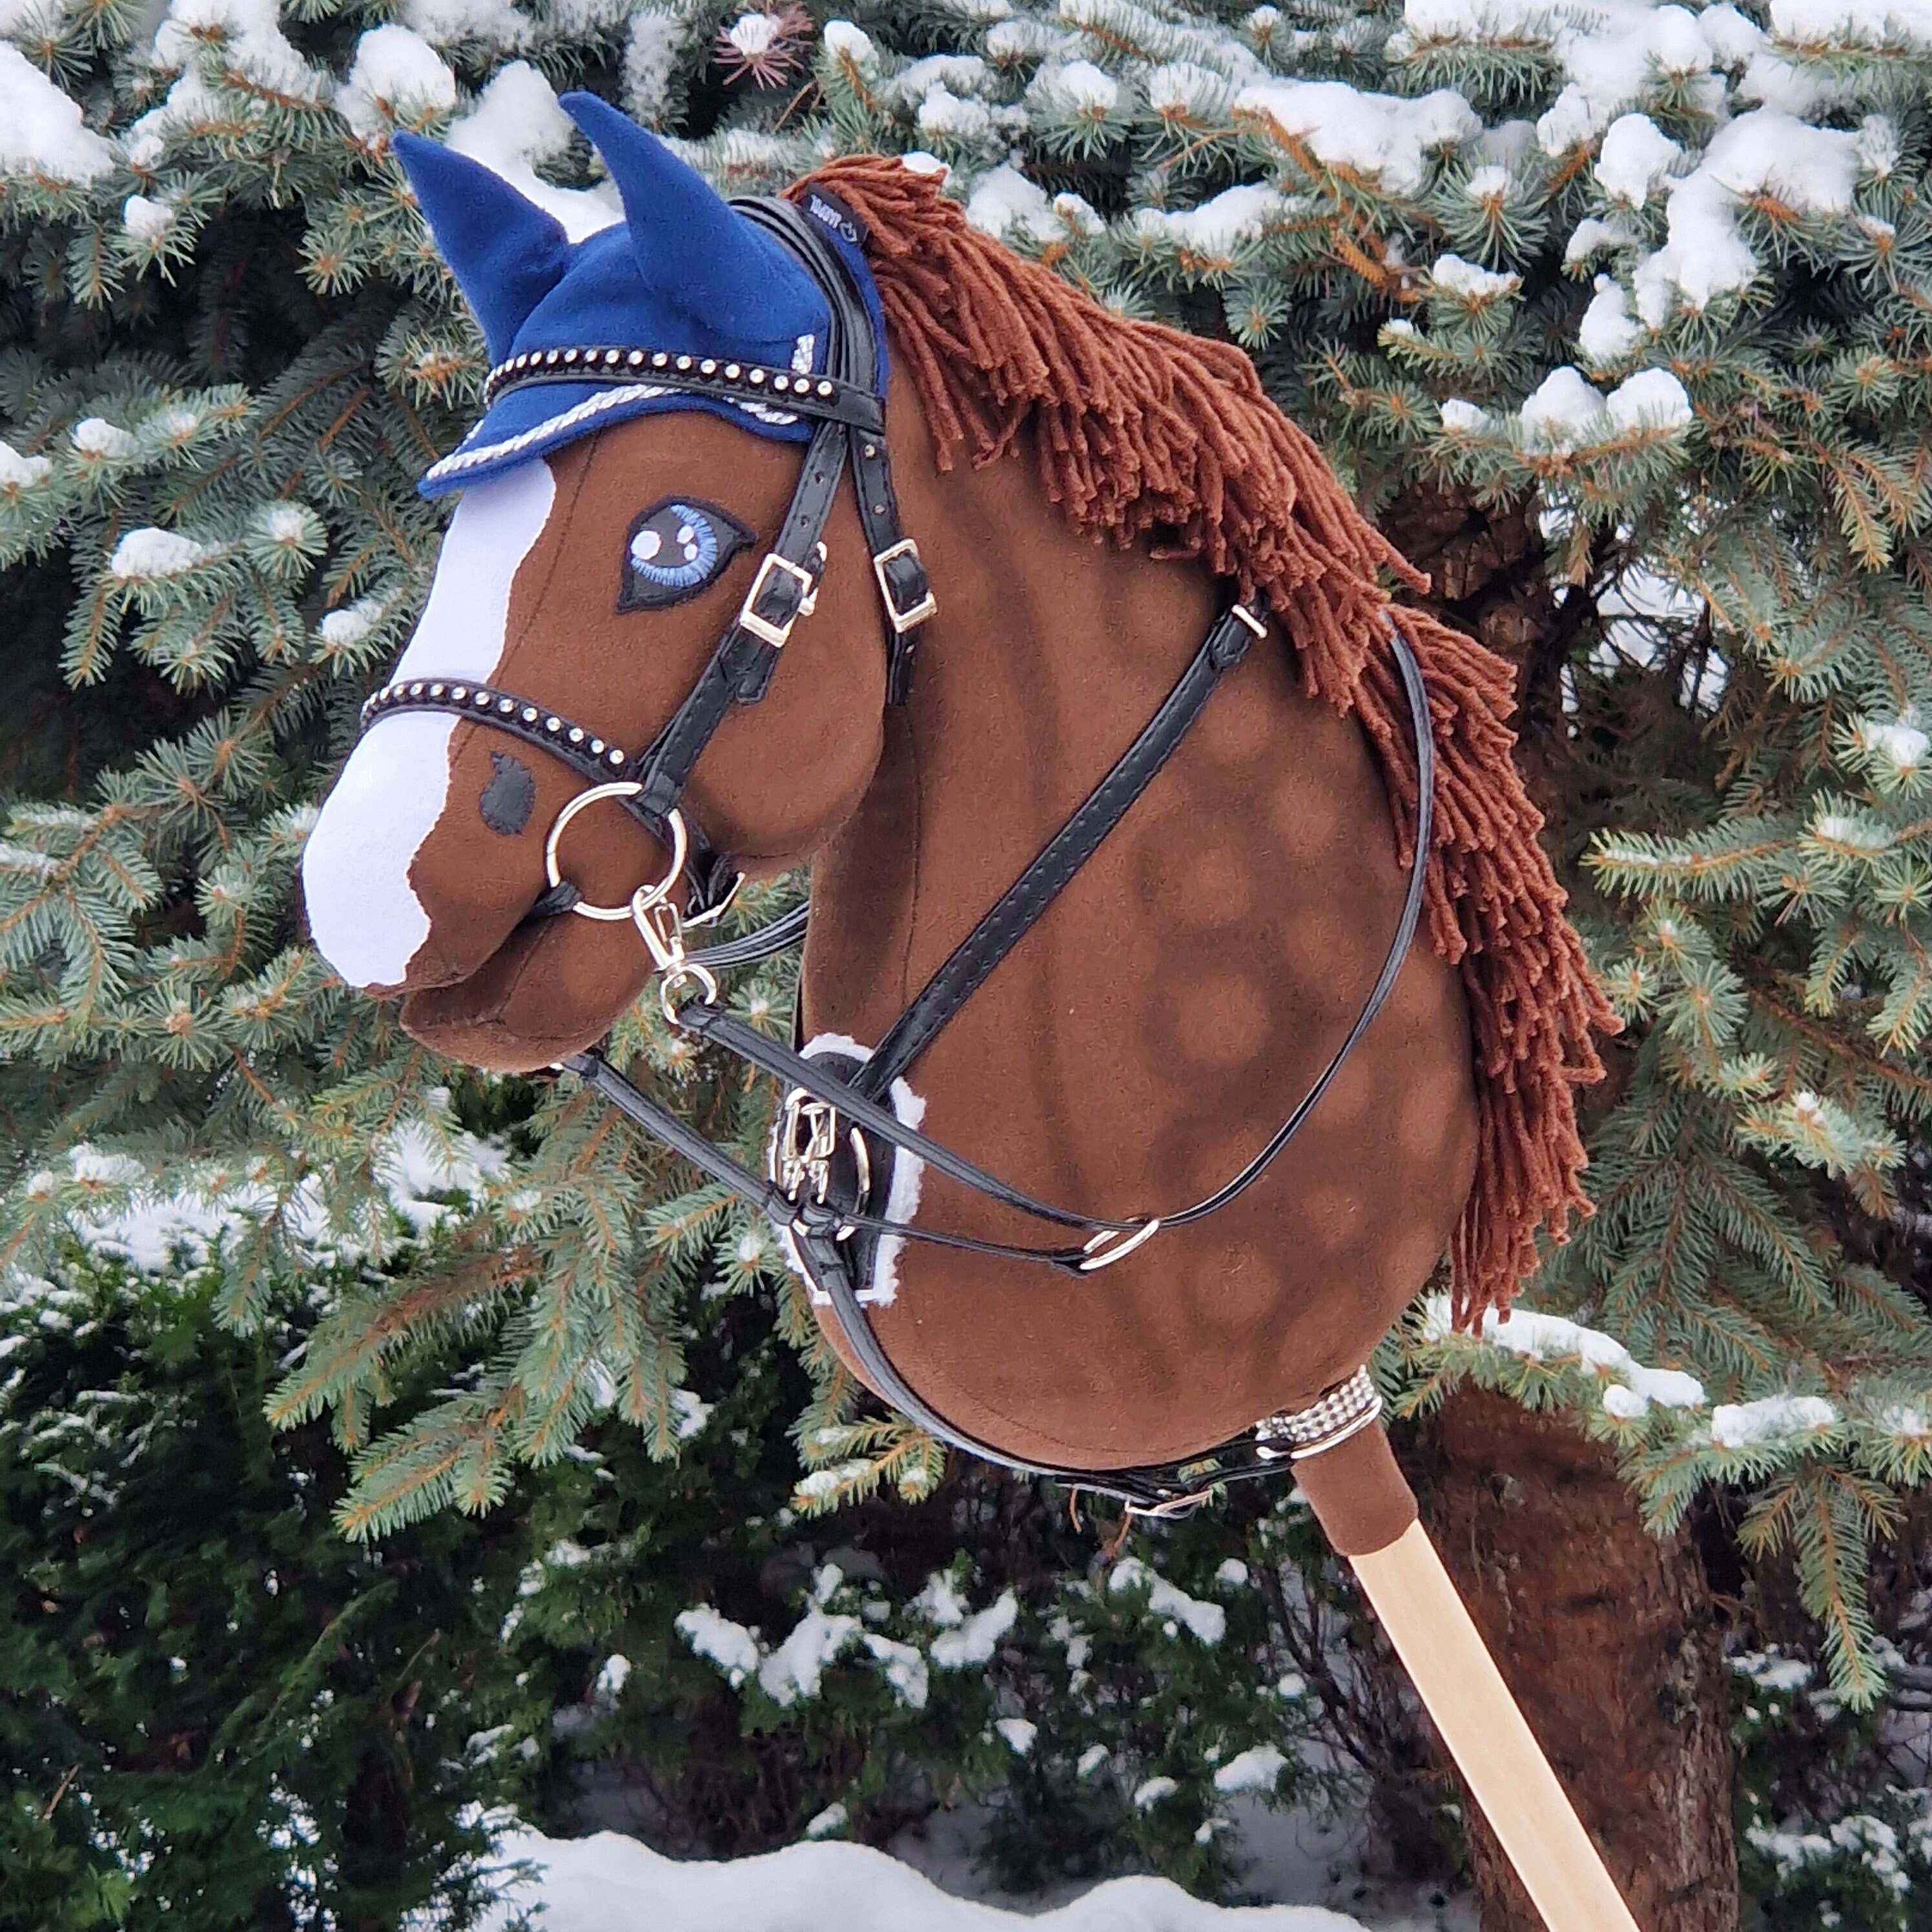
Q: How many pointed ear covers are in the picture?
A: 2